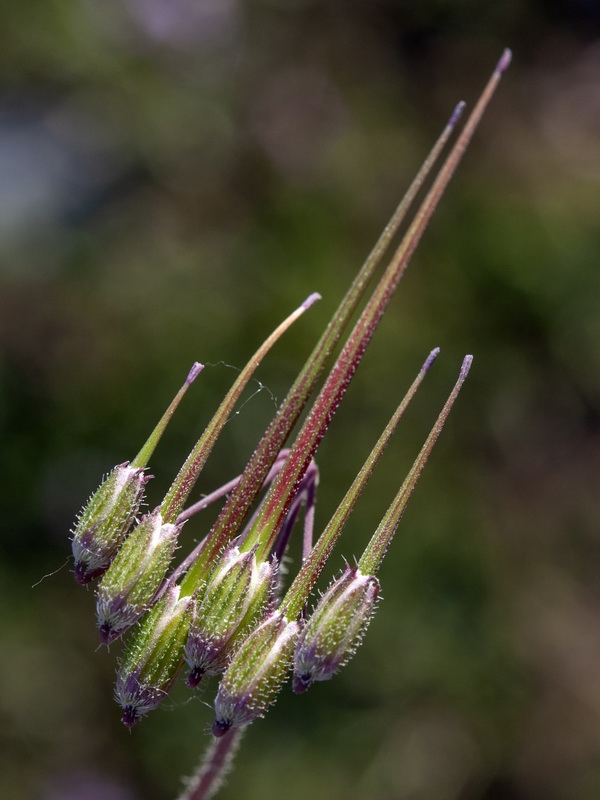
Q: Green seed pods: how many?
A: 6